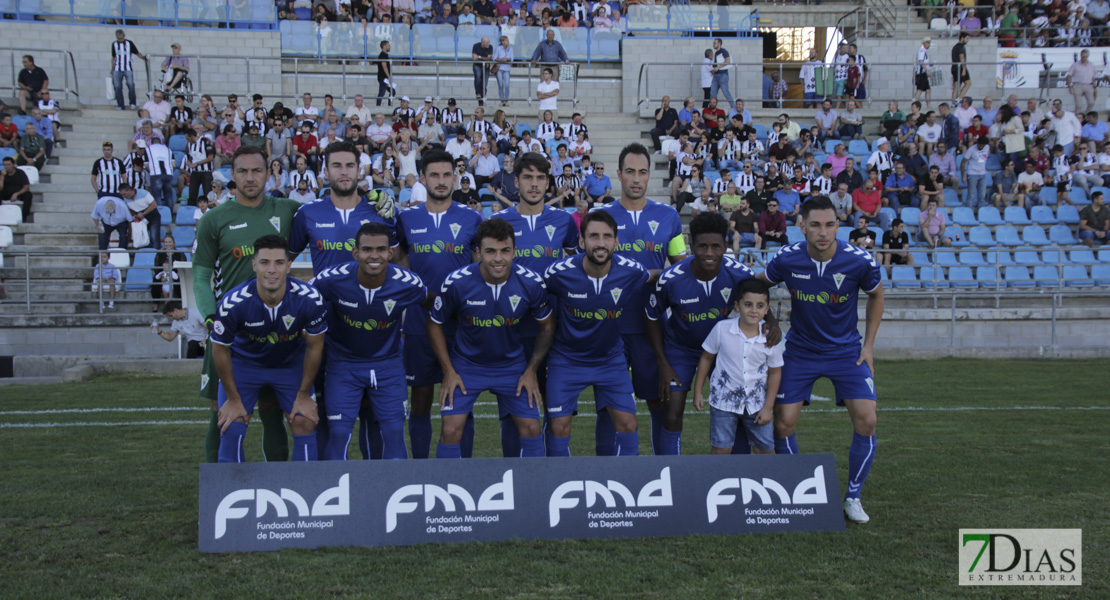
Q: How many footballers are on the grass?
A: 11